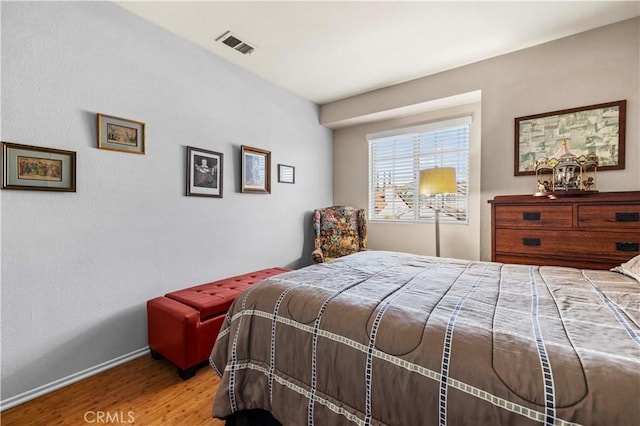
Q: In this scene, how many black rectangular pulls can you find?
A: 4